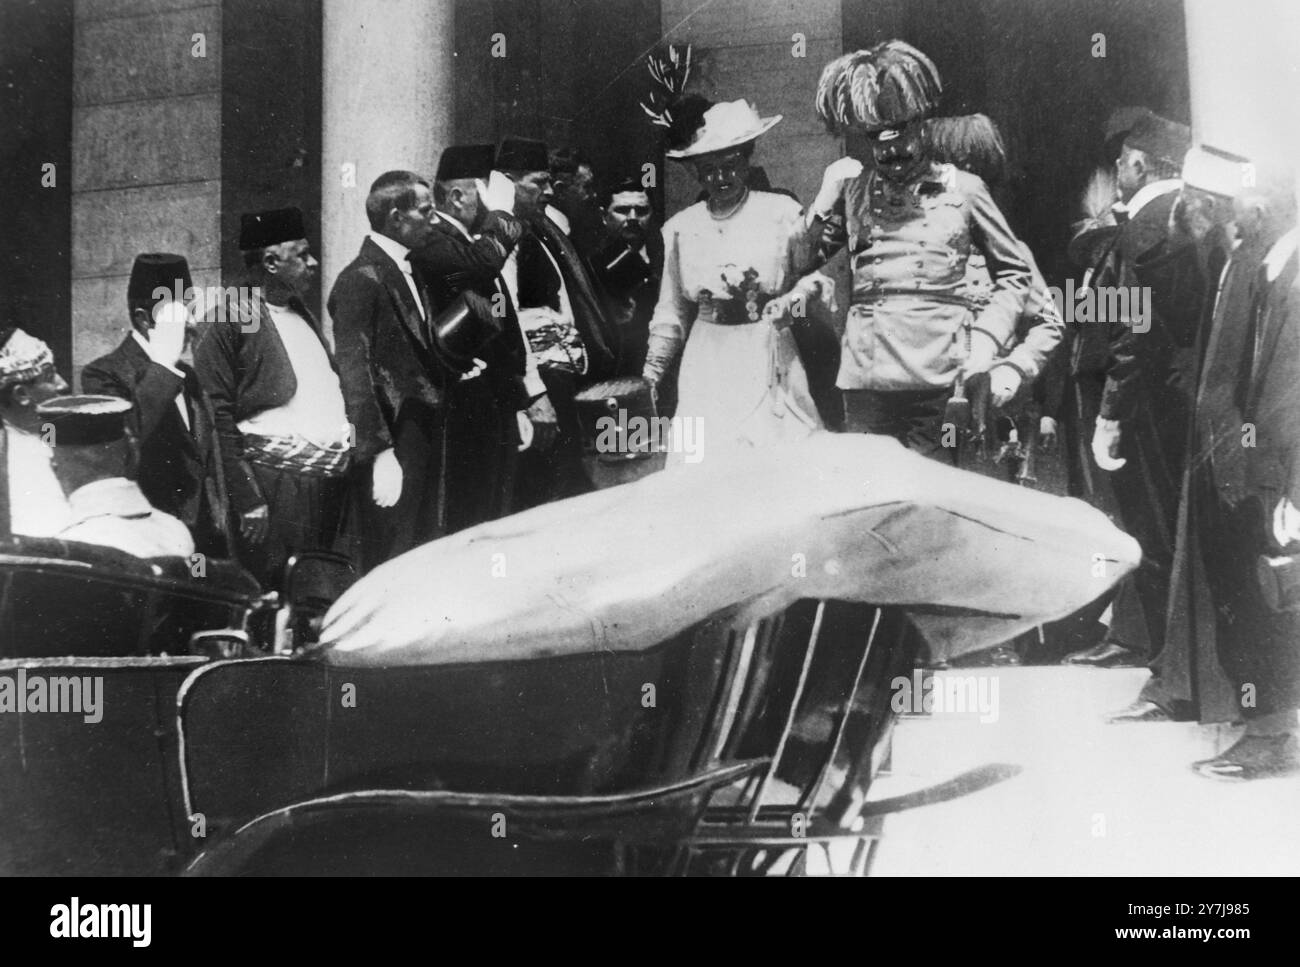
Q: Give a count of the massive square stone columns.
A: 2